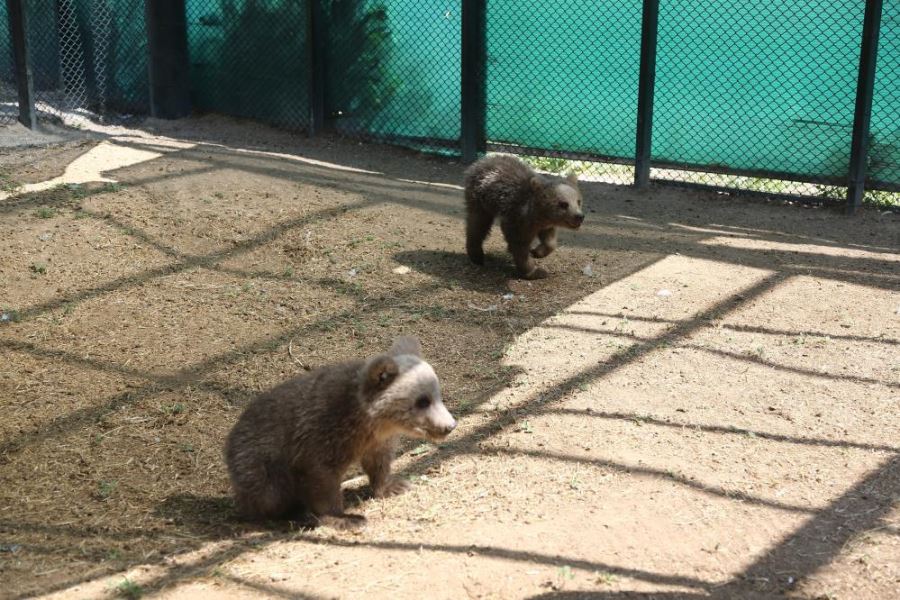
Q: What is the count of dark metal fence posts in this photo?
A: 6